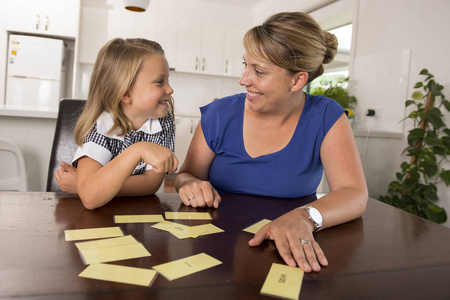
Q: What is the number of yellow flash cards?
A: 11